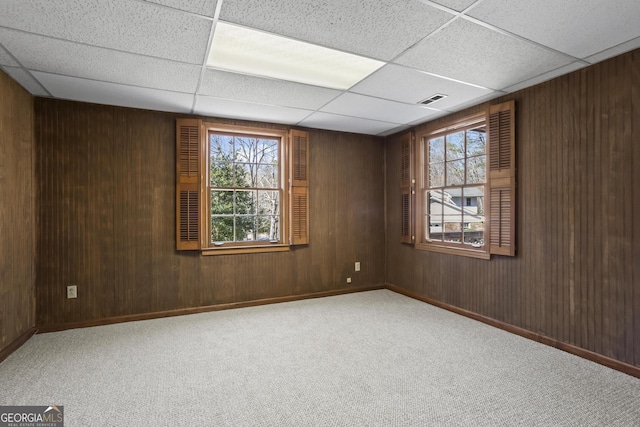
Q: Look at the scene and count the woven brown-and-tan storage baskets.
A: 0